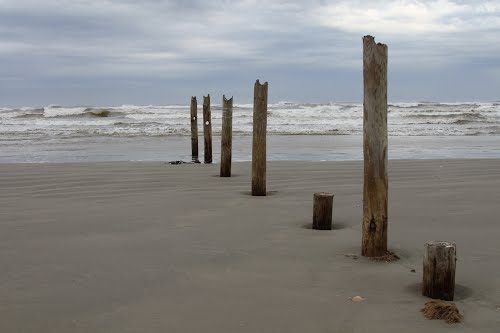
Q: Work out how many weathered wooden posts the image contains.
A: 7